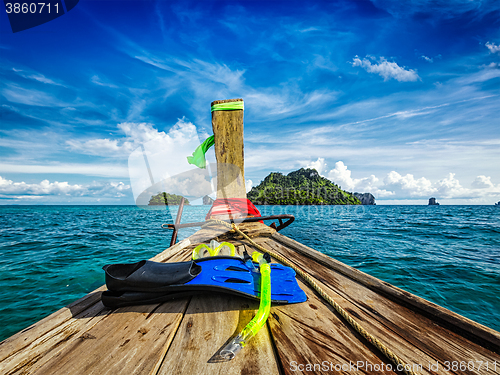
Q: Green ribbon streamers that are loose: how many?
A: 1